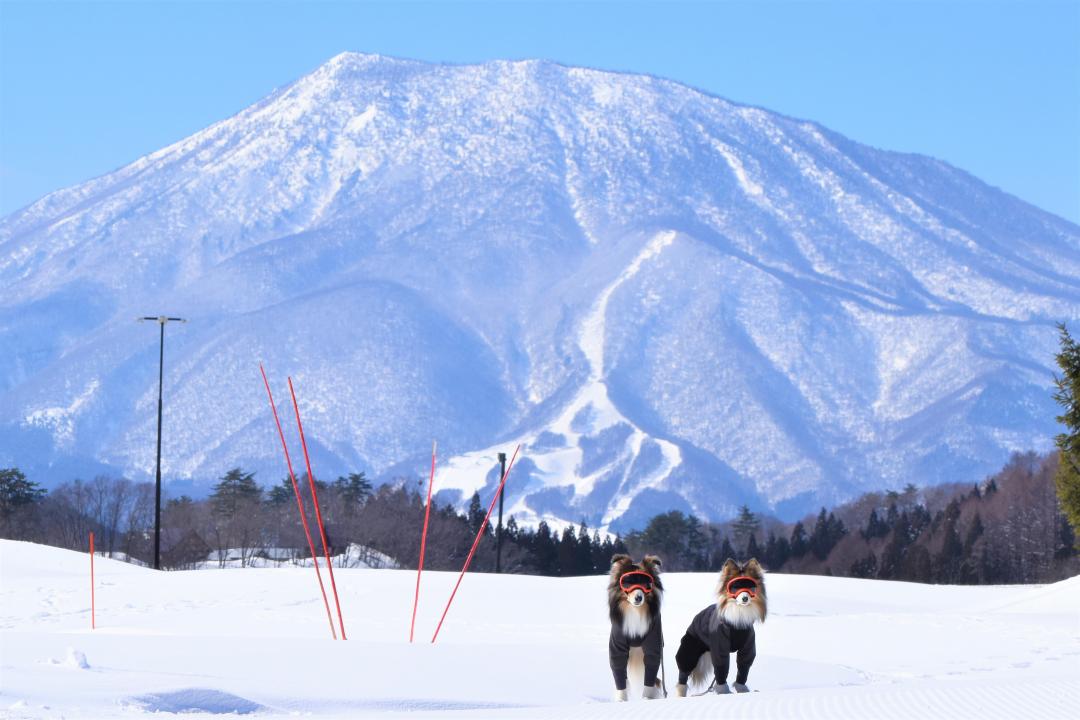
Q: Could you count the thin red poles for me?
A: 5